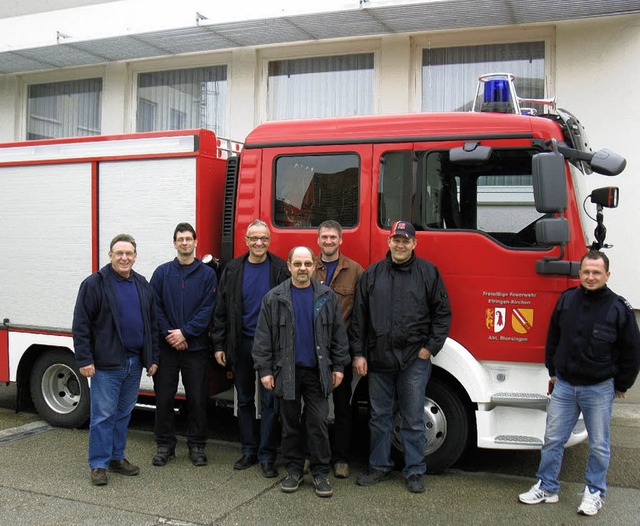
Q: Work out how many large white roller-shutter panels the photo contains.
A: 2